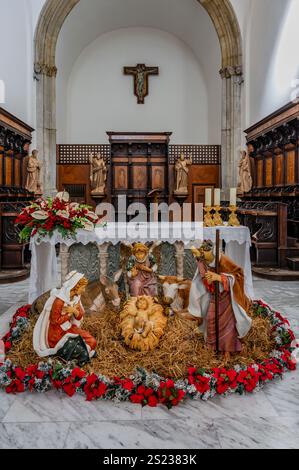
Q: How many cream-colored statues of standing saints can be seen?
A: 4